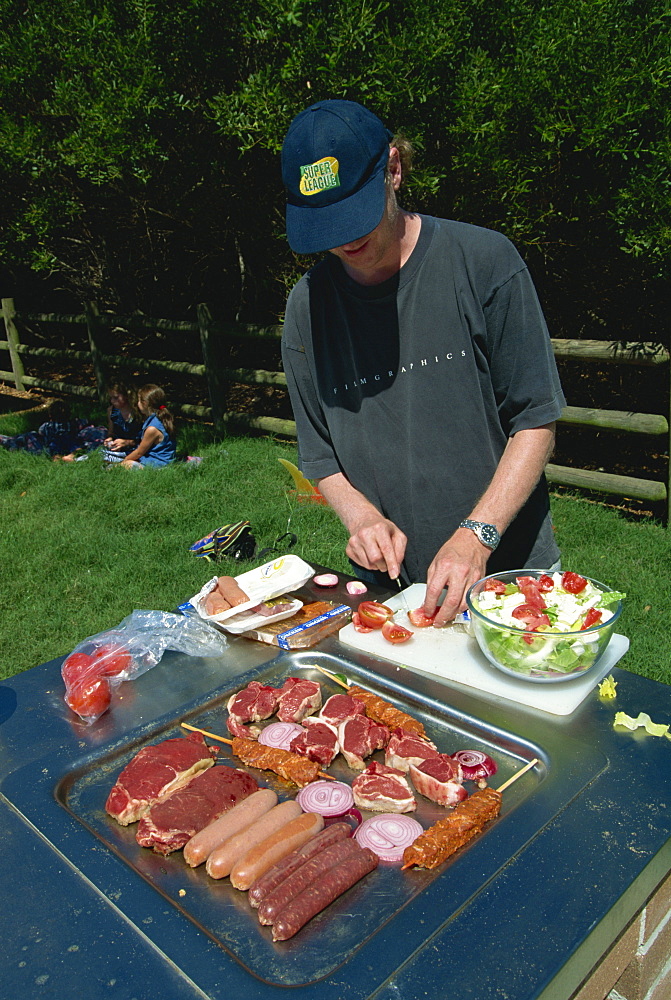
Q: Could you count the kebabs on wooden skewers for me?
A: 3